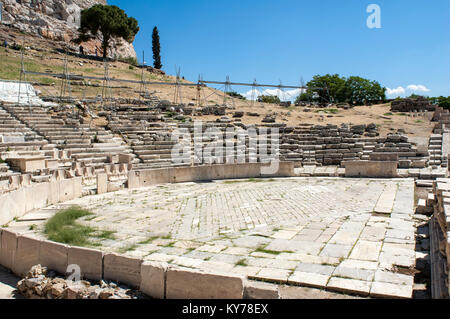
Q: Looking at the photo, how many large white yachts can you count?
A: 0